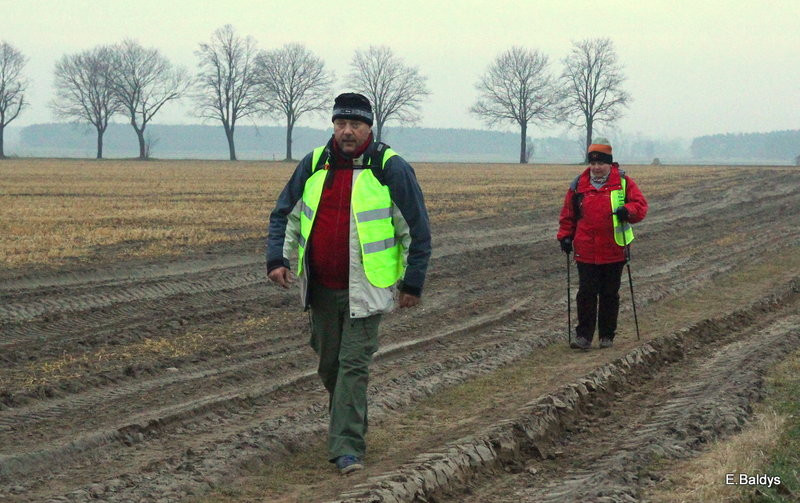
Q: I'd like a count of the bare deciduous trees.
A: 8